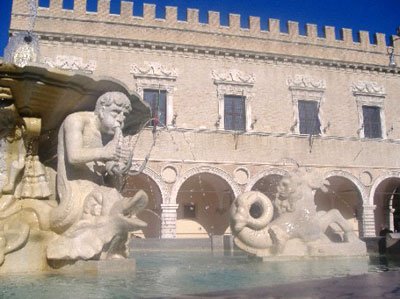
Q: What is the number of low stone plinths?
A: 2